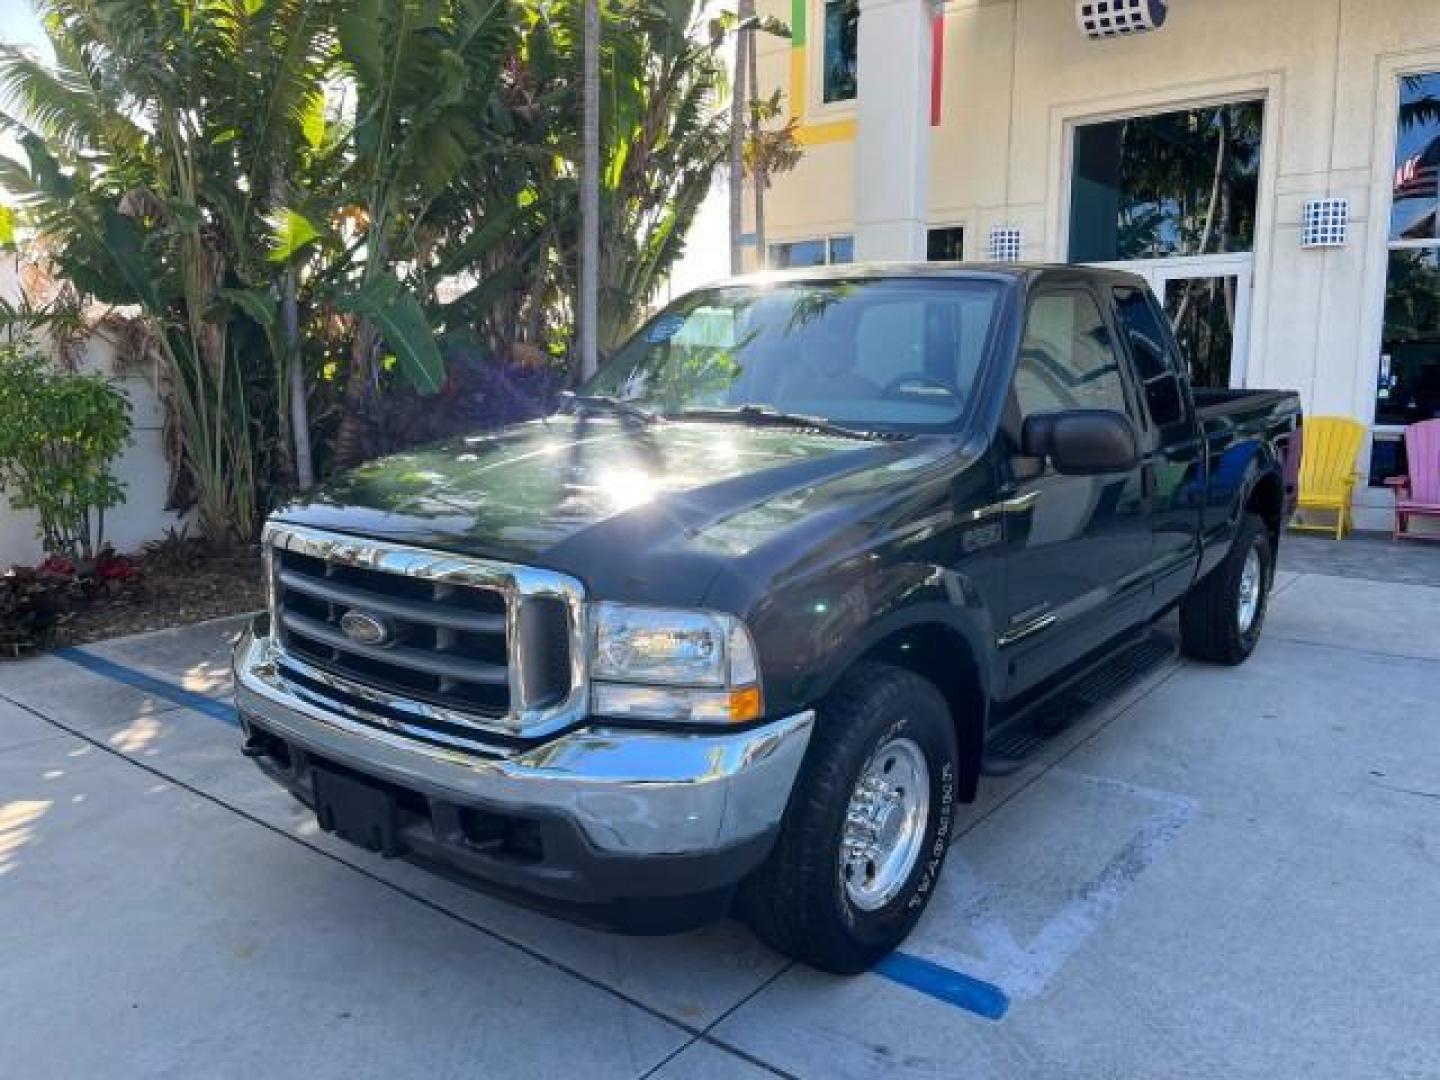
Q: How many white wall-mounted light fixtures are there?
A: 3